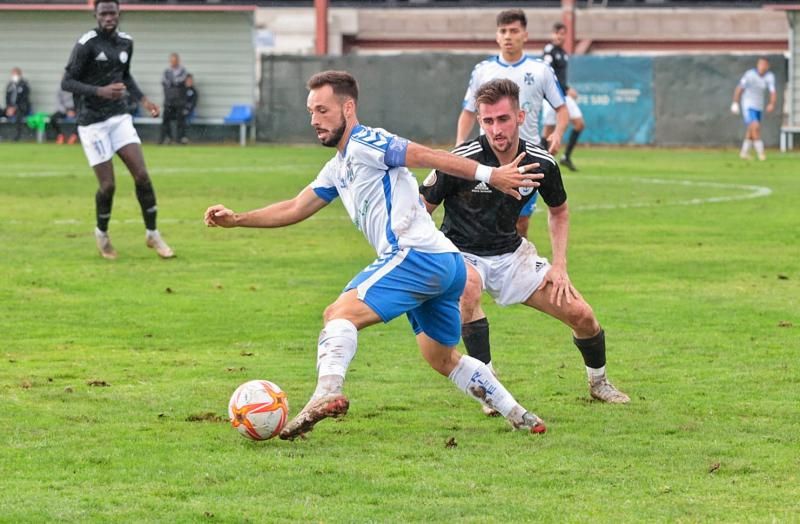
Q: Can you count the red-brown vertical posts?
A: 2